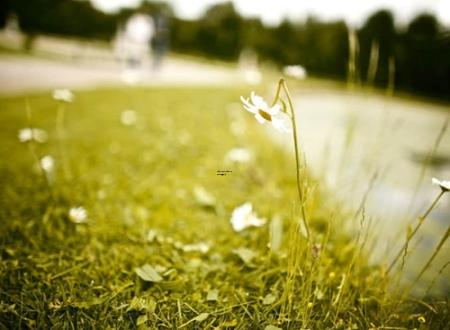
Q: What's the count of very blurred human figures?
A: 2